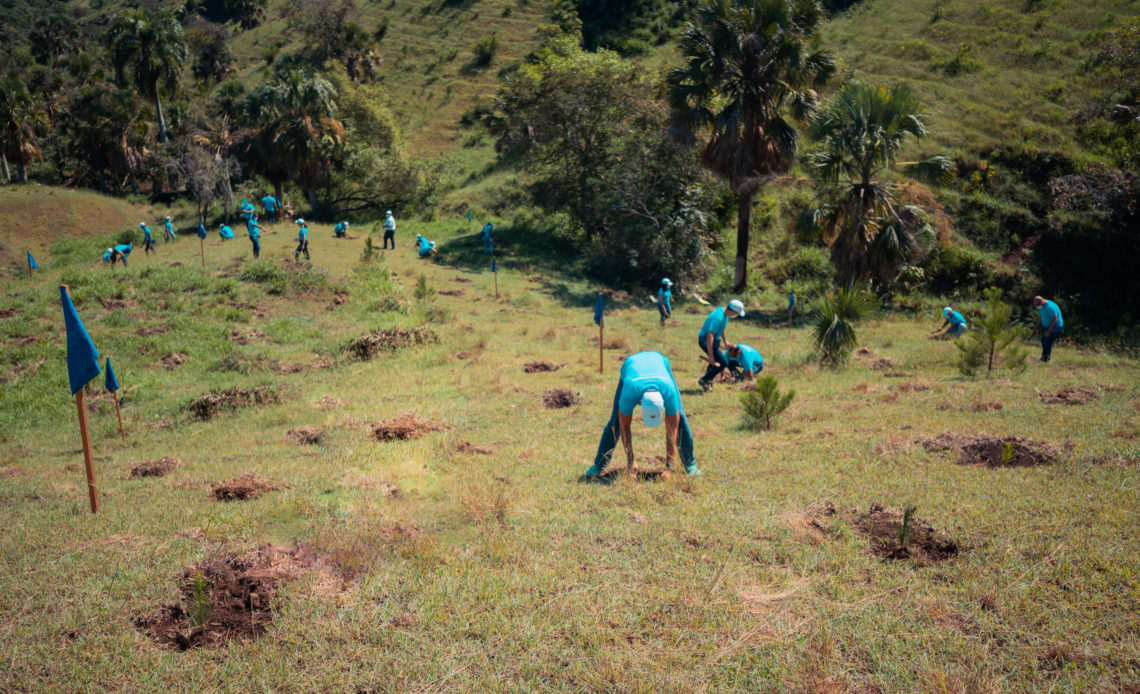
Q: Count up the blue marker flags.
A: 9